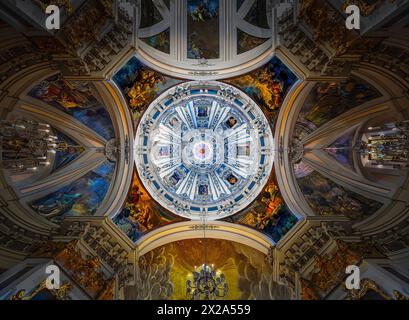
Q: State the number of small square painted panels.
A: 8